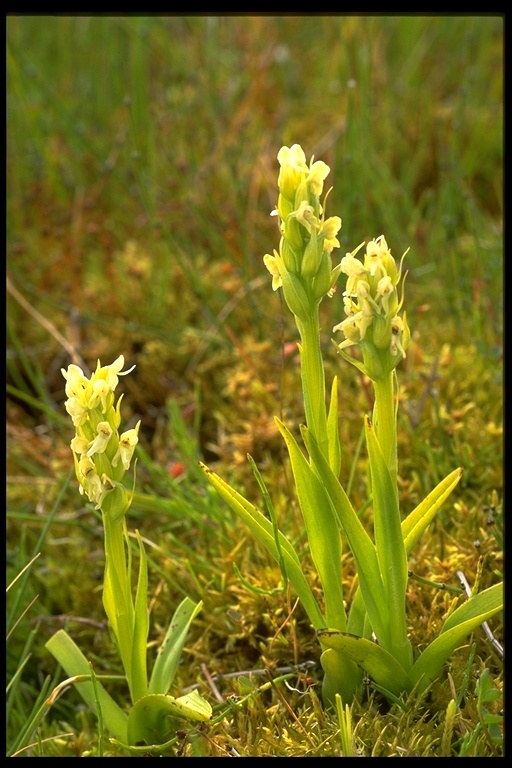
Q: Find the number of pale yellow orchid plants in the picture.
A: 3